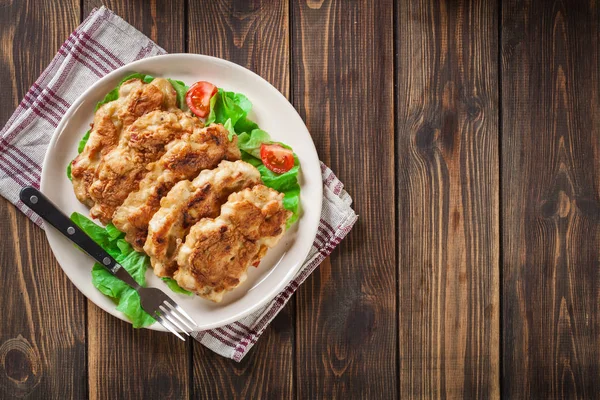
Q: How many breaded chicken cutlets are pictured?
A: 5